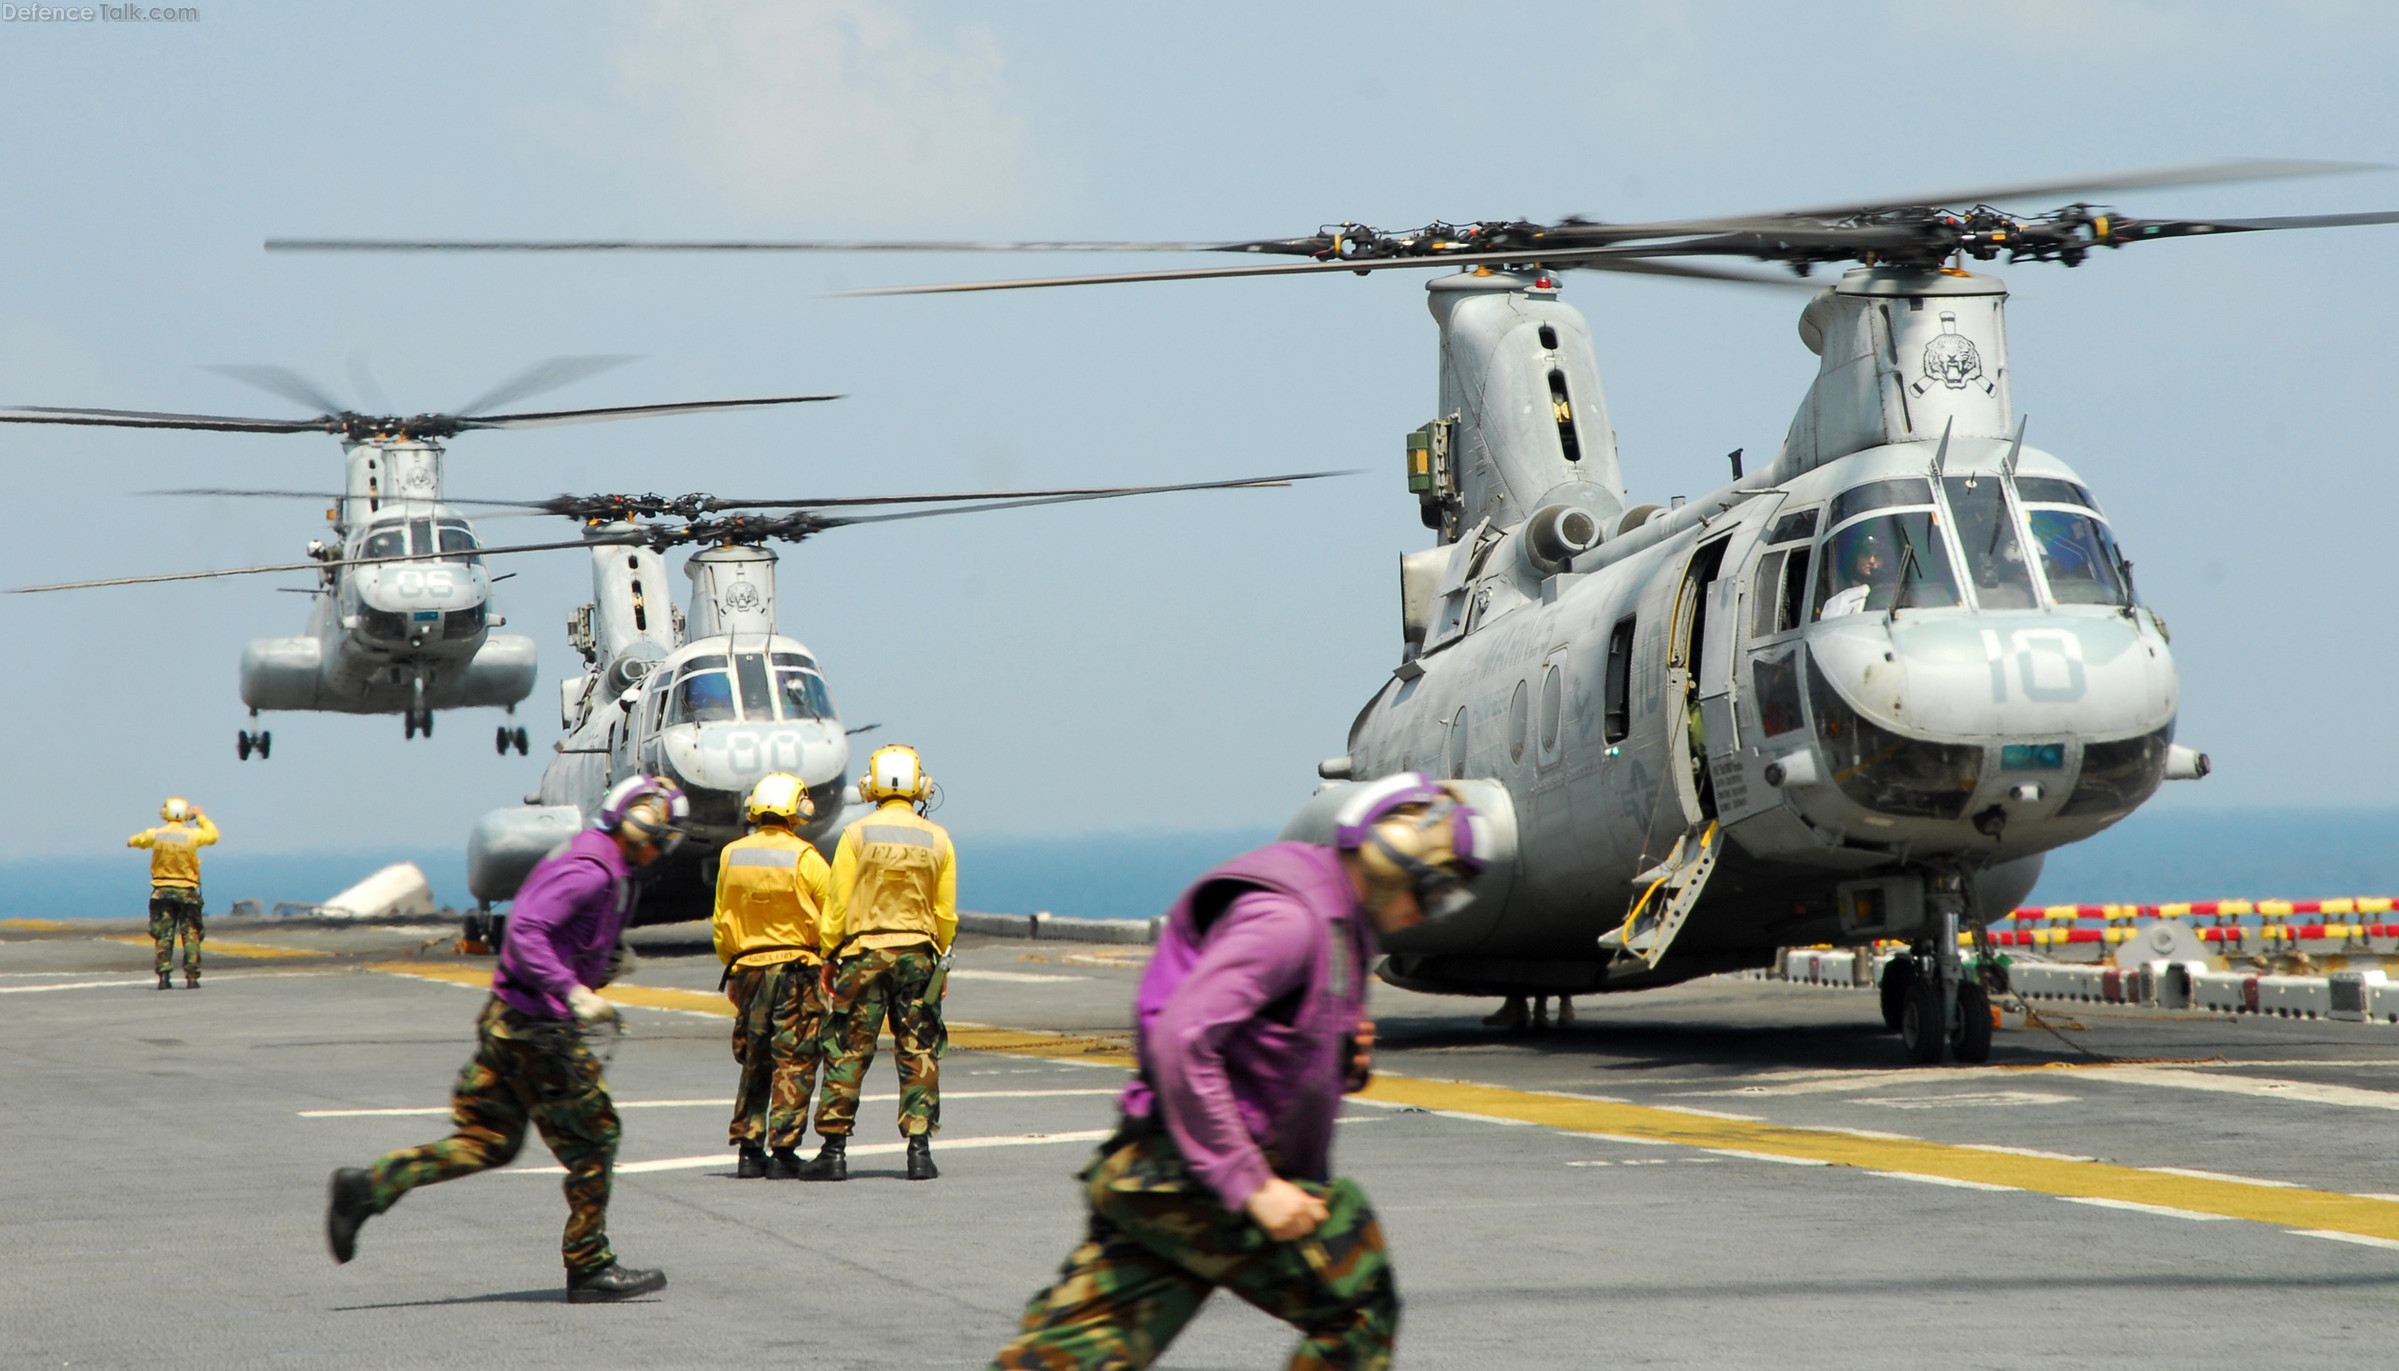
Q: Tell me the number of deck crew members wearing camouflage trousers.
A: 5